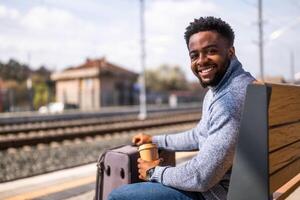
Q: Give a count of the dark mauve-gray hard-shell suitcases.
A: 1